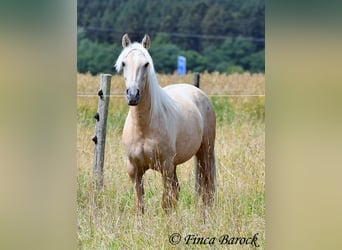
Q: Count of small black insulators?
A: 3